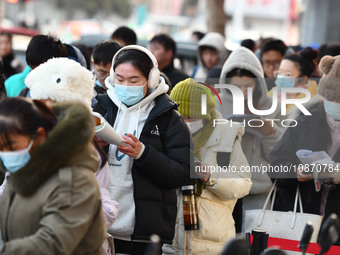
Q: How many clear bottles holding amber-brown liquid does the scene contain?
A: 1